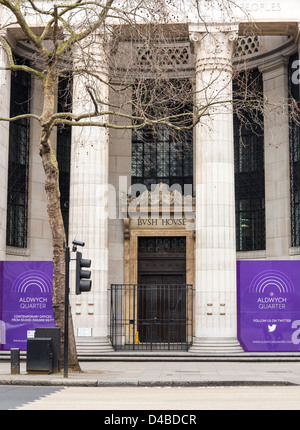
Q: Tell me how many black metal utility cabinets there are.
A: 2